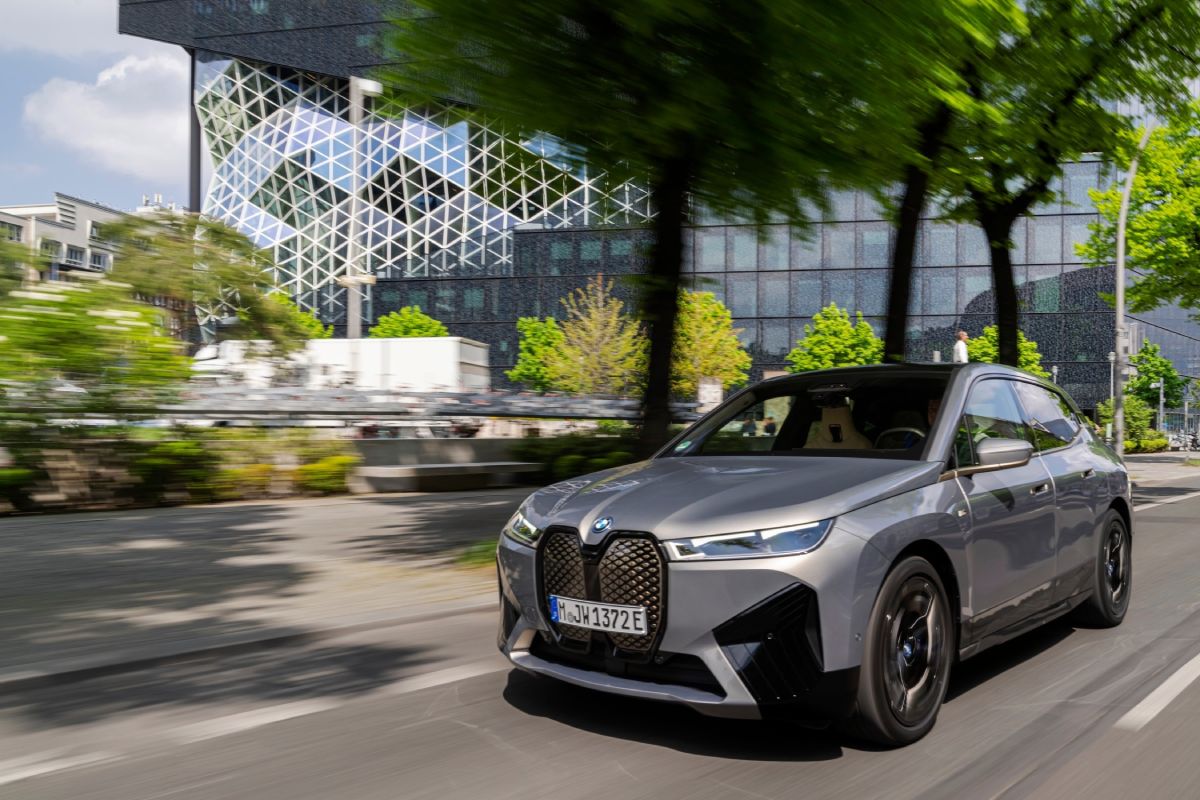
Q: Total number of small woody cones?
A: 0